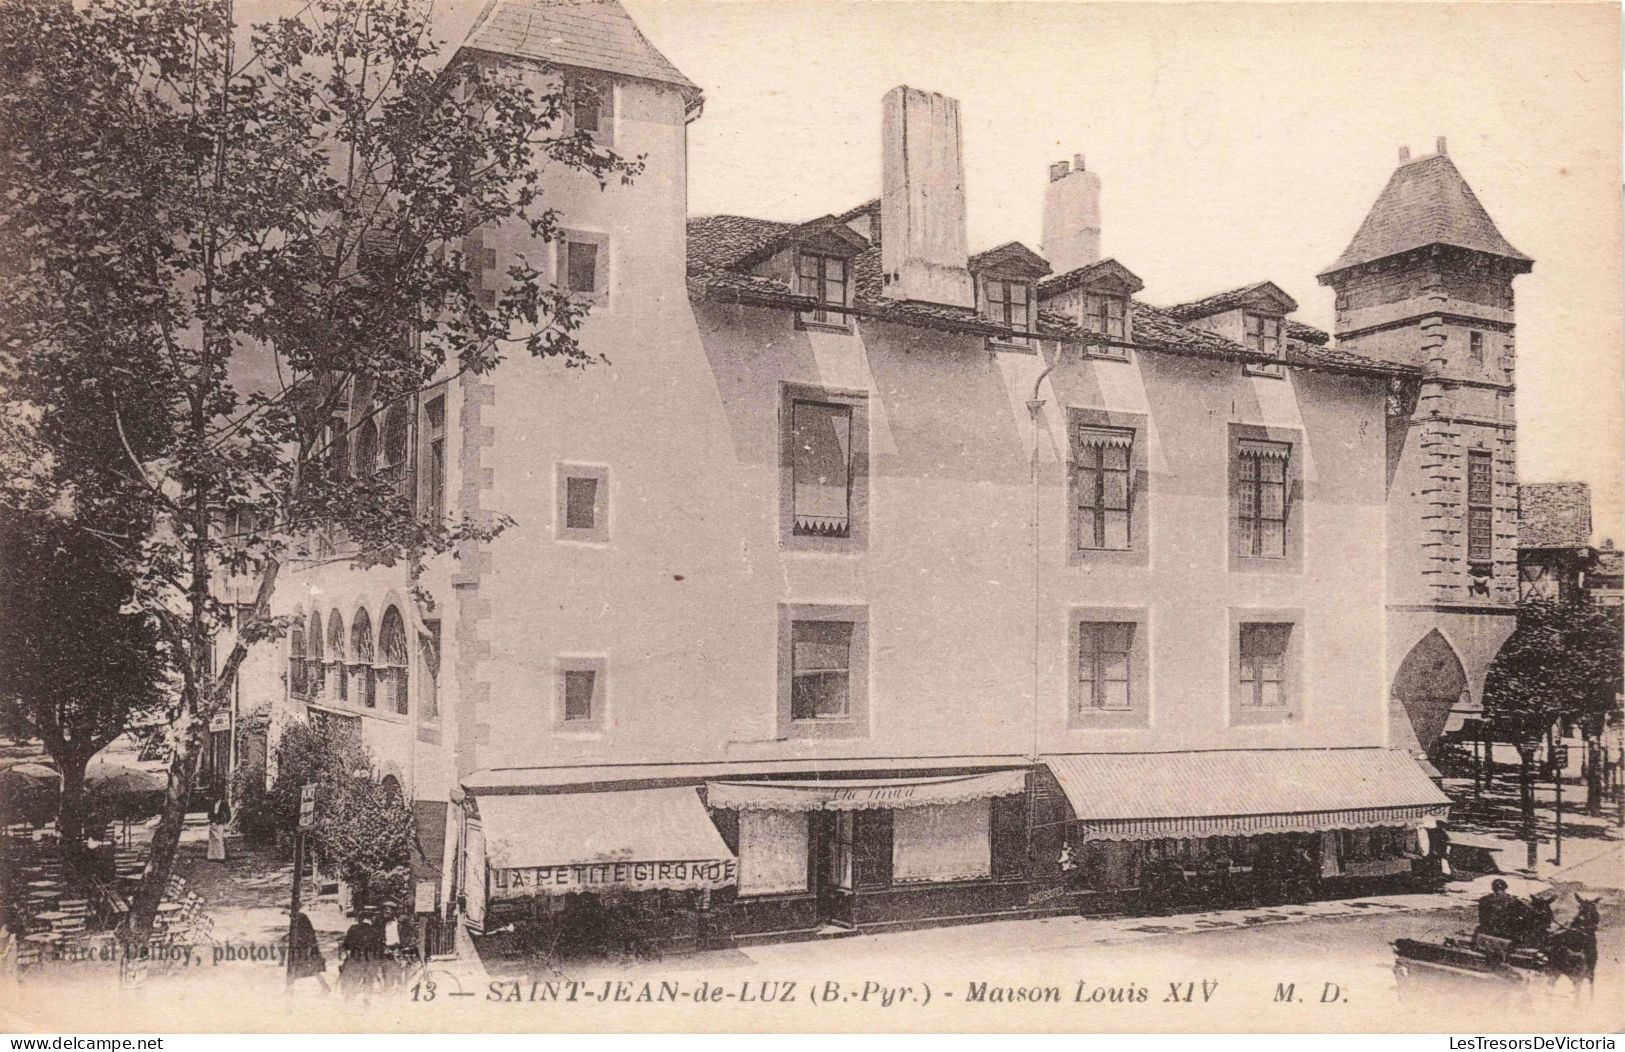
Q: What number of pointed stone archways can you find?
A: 1